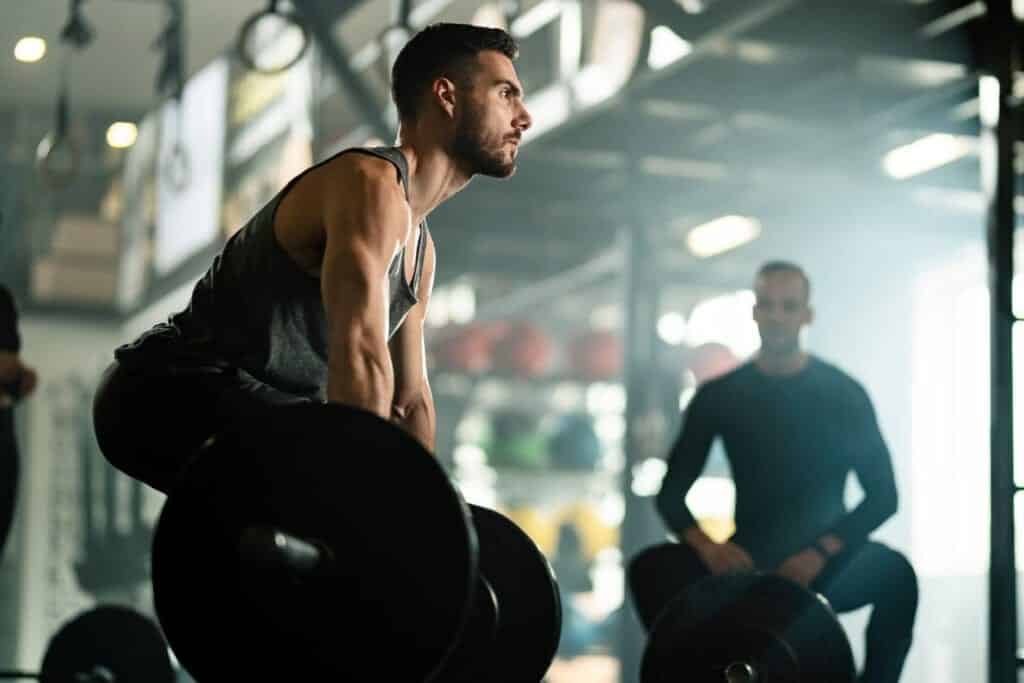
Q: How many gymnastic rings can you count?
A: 4